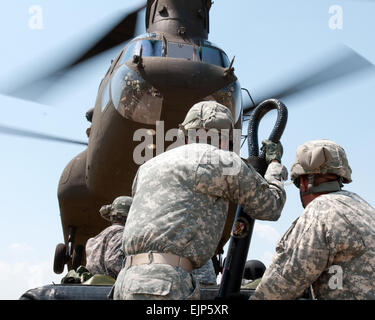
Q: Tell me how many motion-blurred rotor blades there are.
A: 3